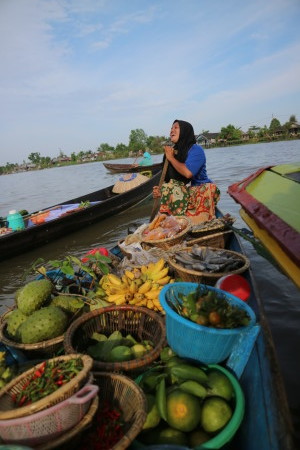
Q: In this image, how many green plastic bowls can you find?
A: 1